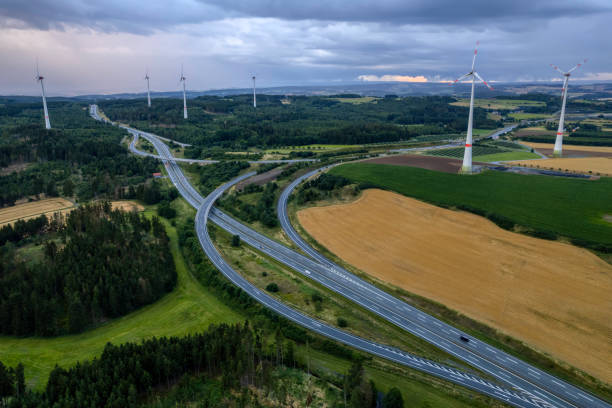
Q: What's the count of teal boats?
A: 0